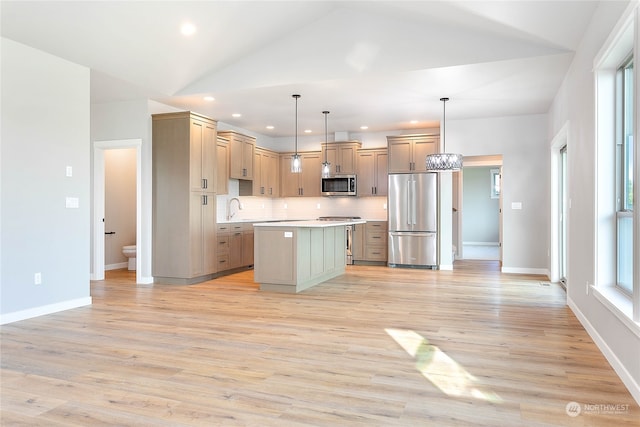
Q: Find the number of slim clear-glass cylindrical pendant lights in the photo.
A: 2